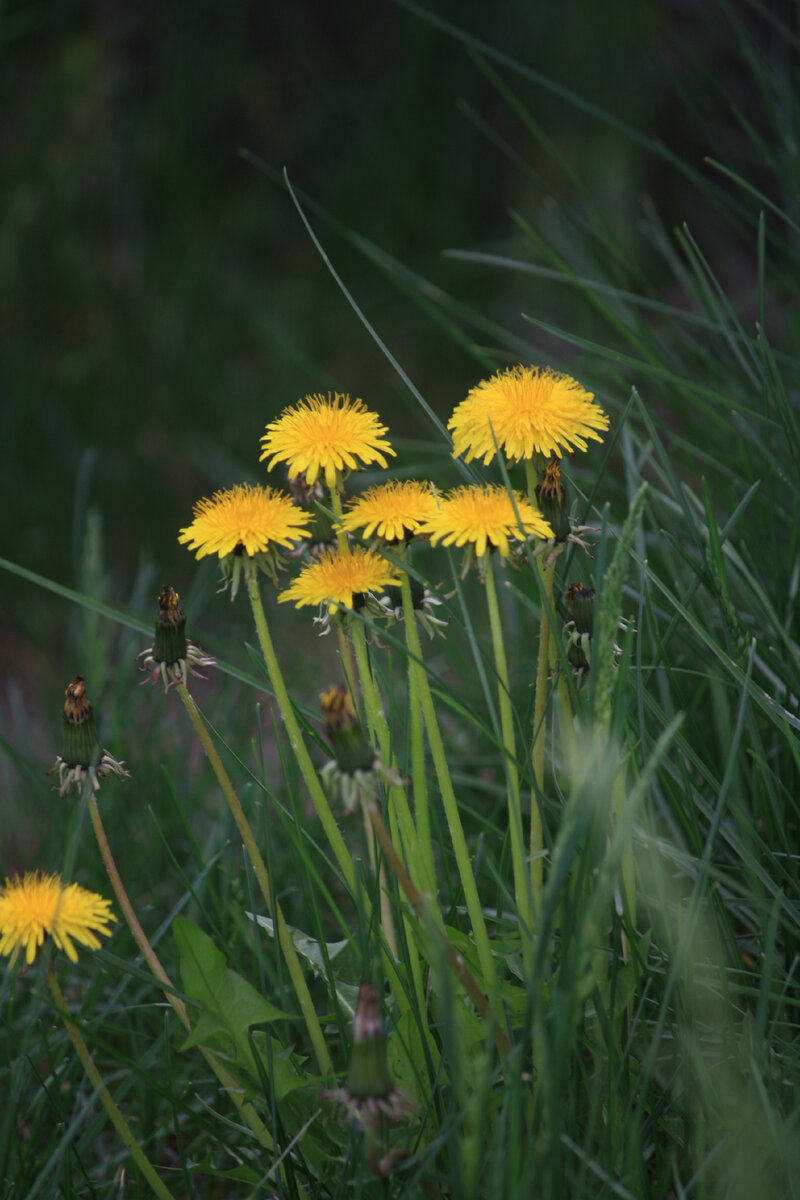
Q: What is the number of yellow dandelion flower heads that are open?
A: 7